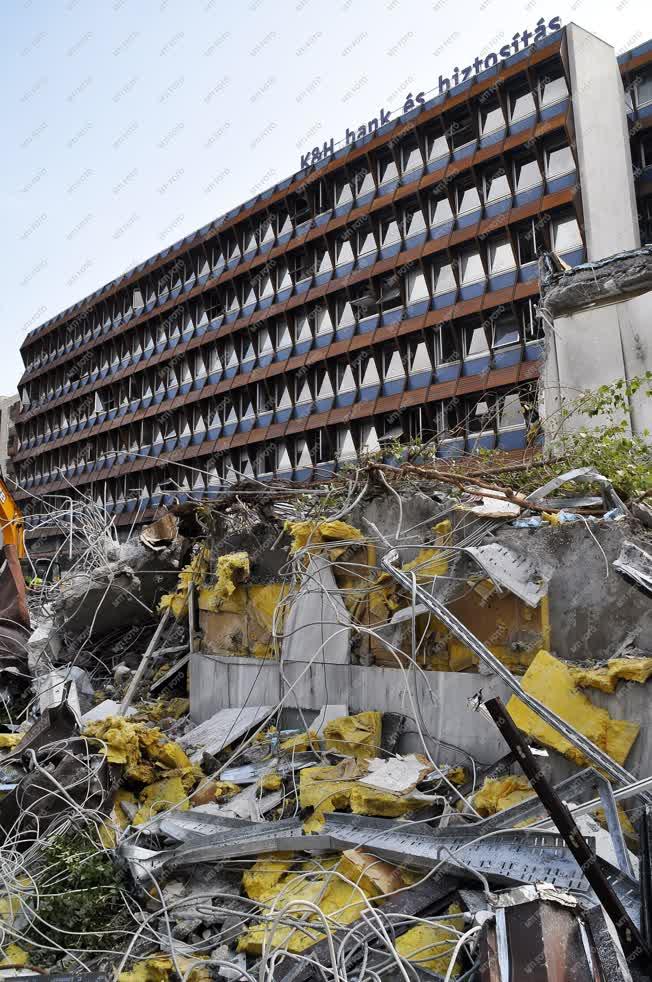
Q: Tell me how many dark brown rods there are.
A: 1